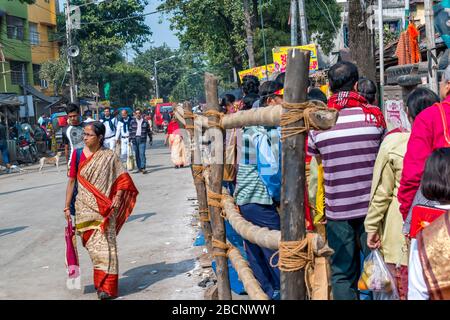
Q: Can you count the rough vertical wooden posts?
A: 3